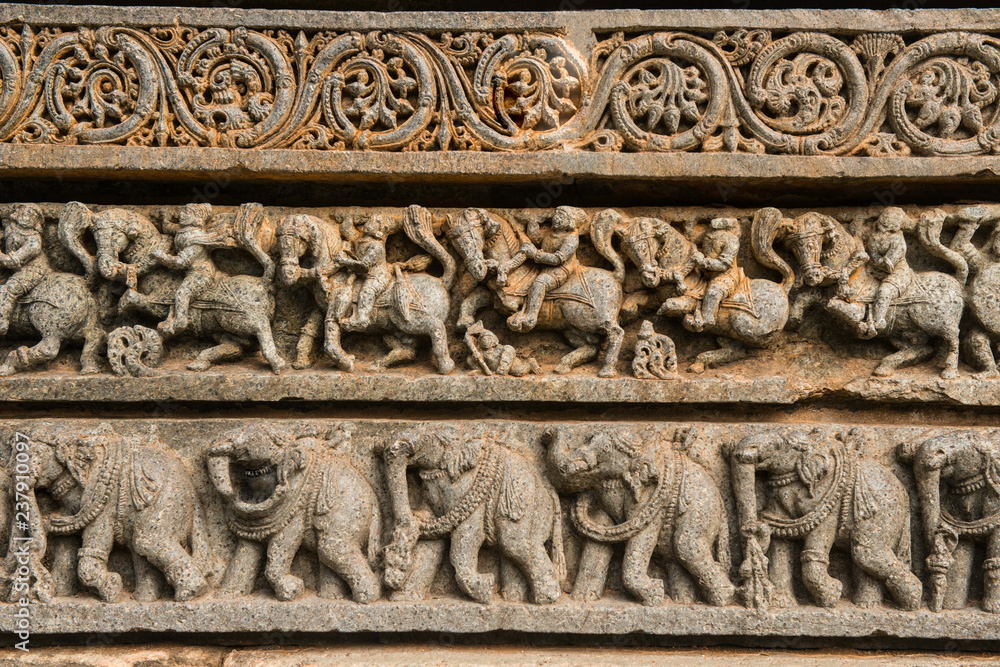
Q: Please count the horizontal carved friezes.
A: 3